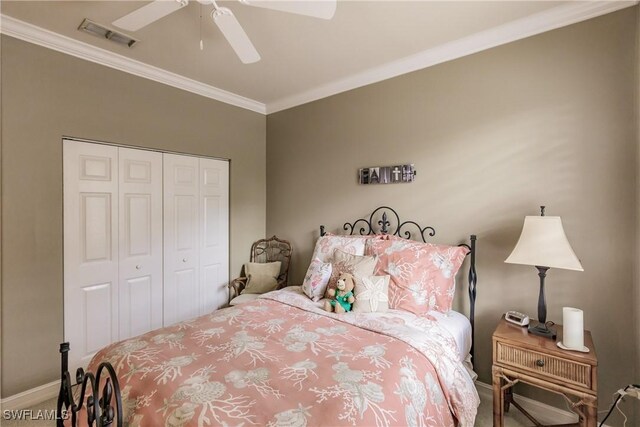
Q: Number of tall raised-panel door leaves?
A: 4